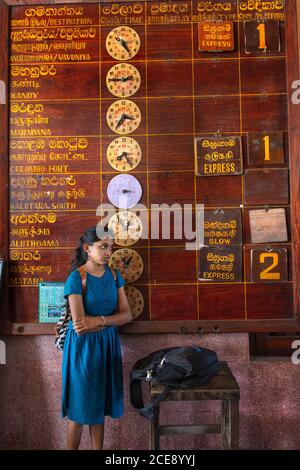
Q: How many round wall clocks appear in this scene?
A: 8